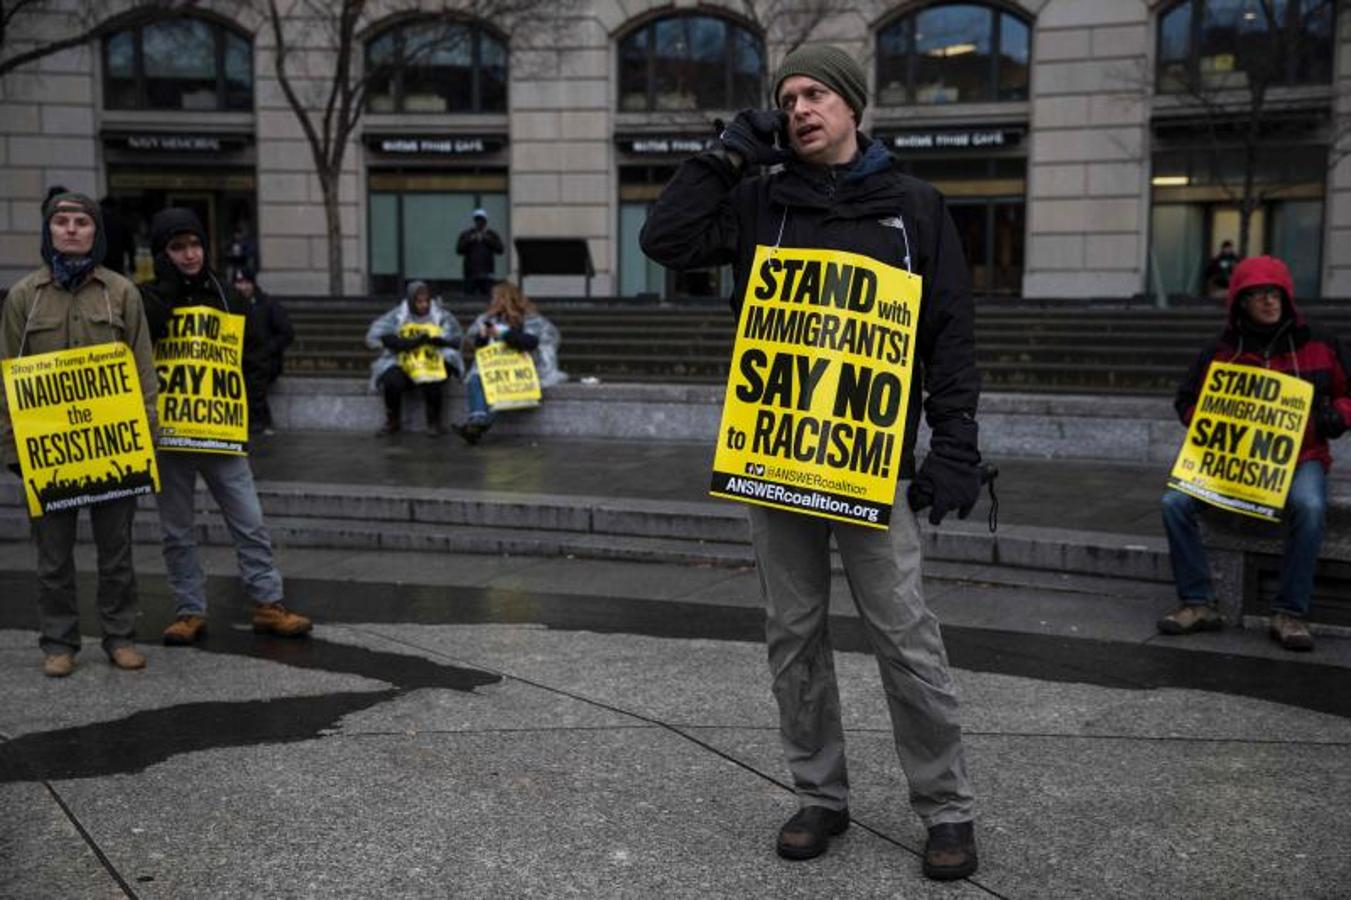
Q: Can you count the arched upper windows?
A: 5